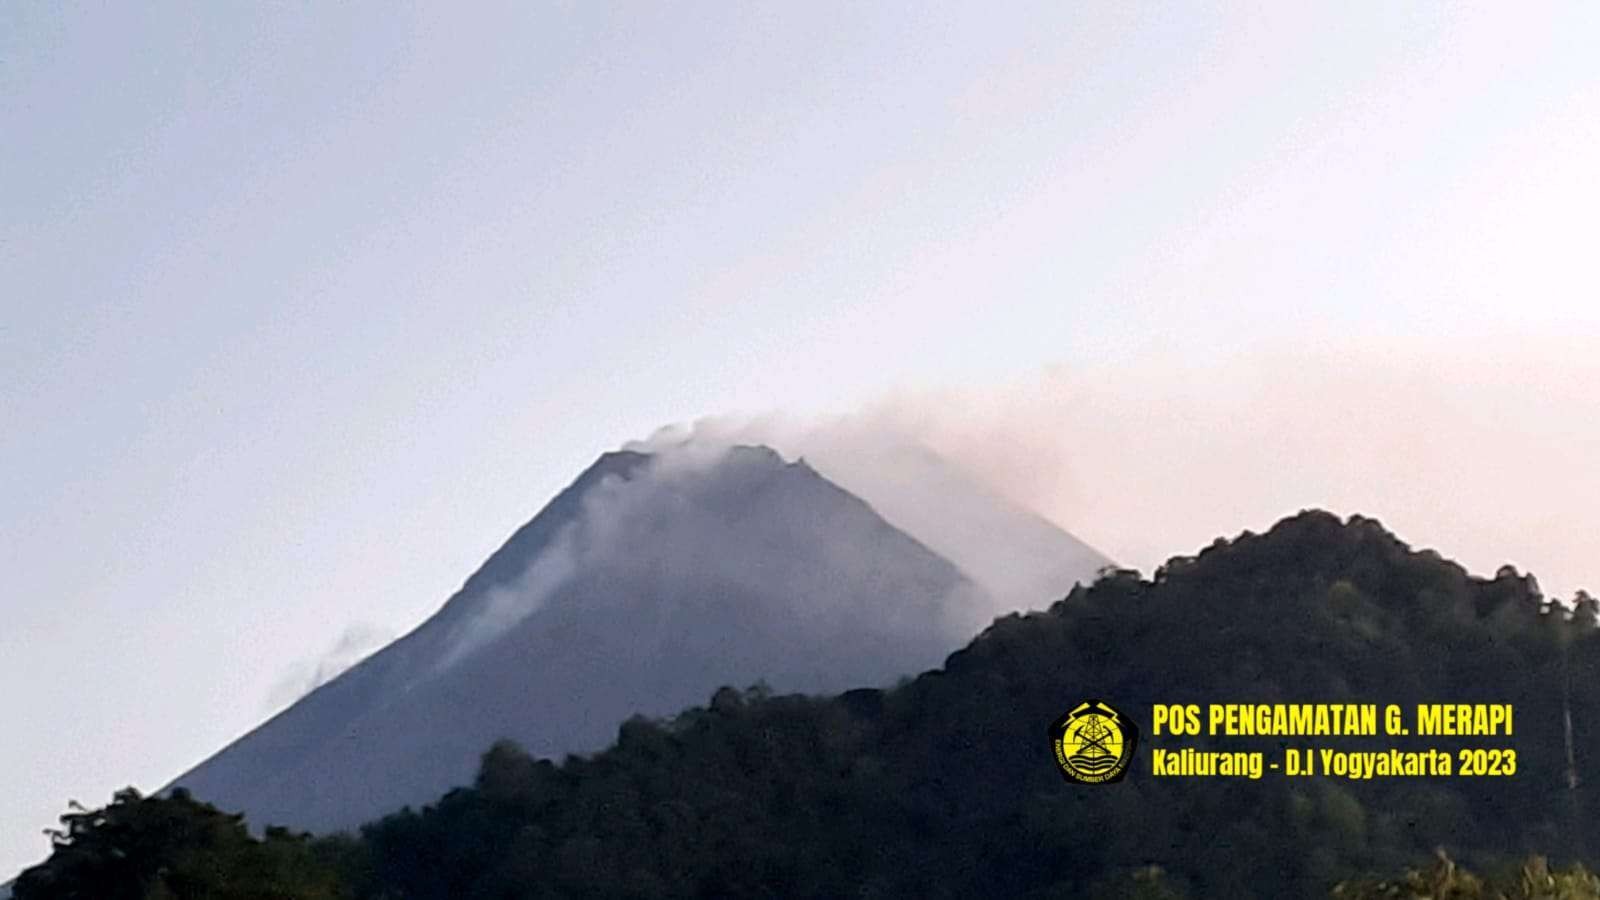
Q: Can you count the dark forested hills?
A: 1